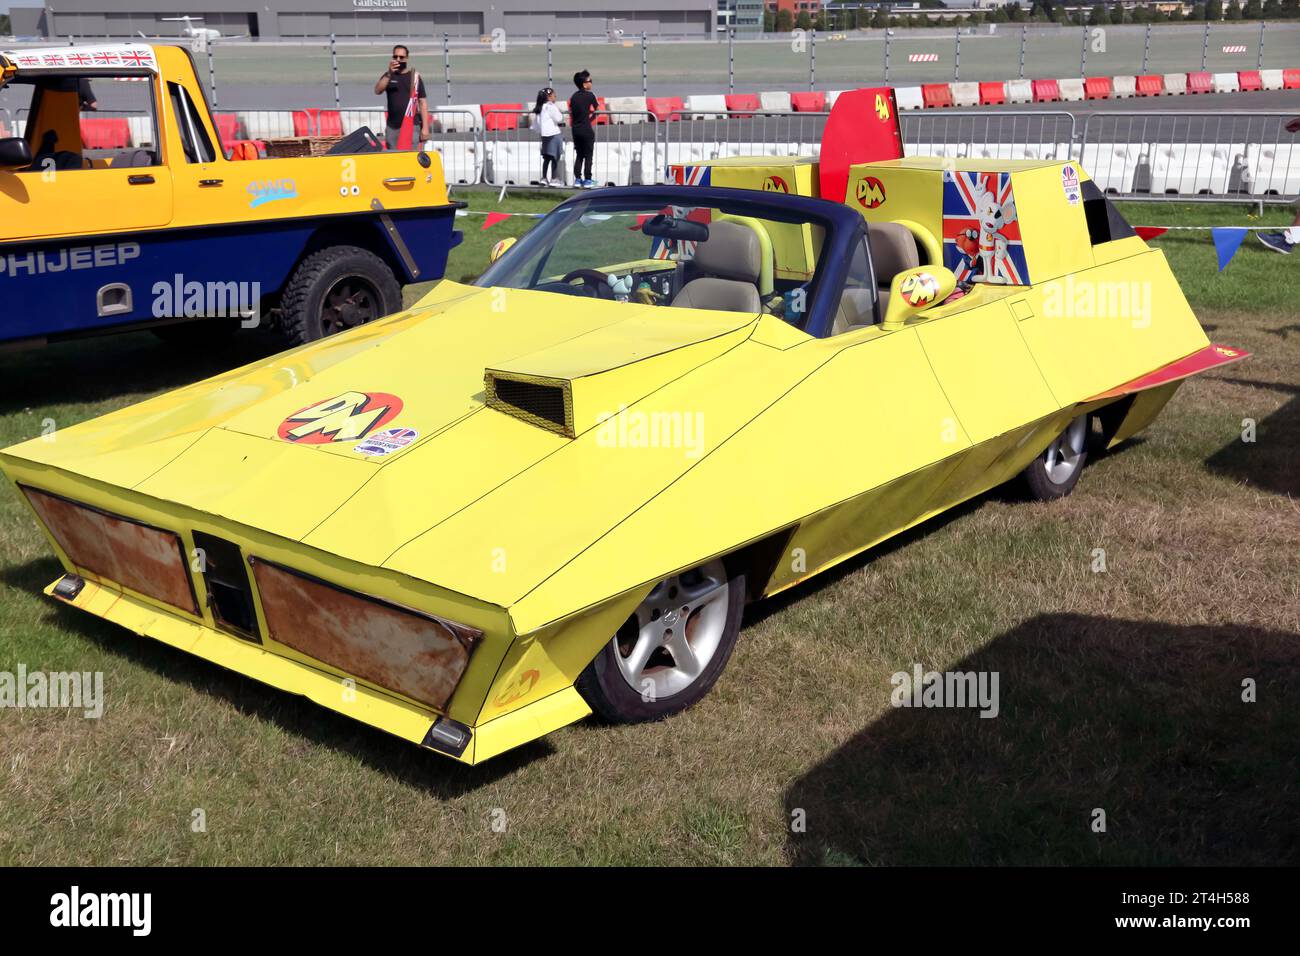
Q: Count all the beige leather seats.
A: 2